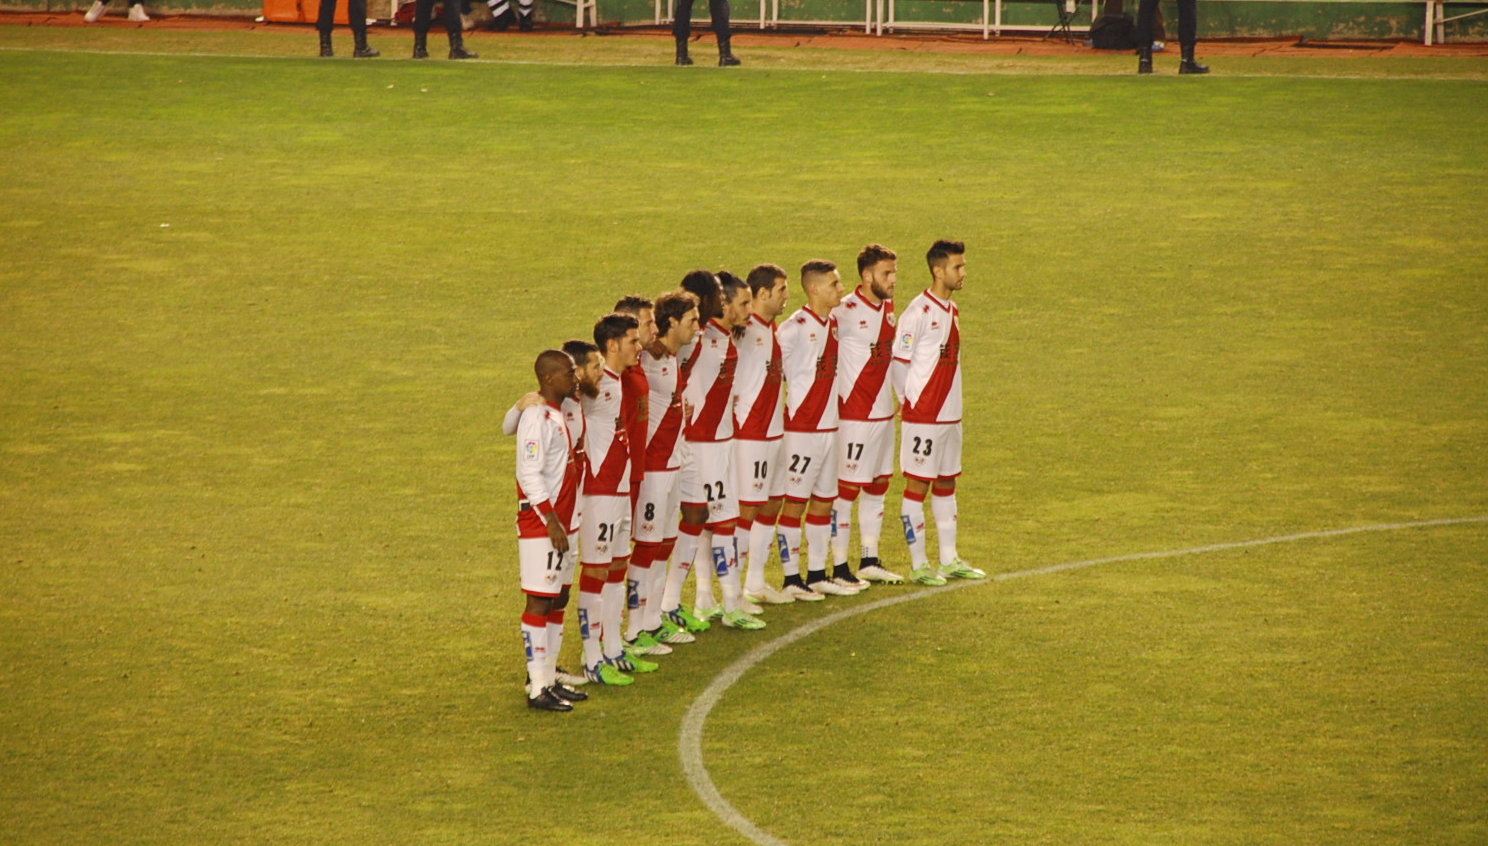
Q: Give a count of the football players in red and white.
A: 11